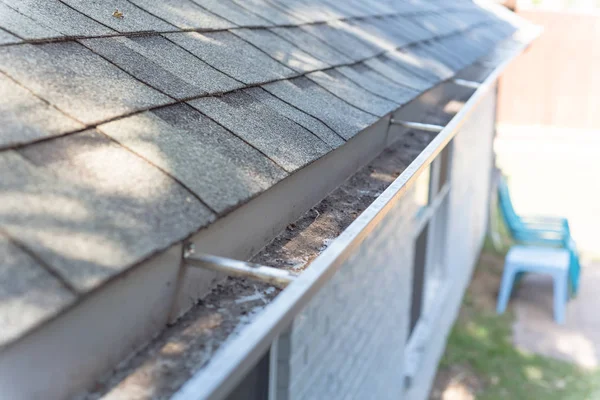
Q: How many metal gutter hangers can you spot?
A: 3